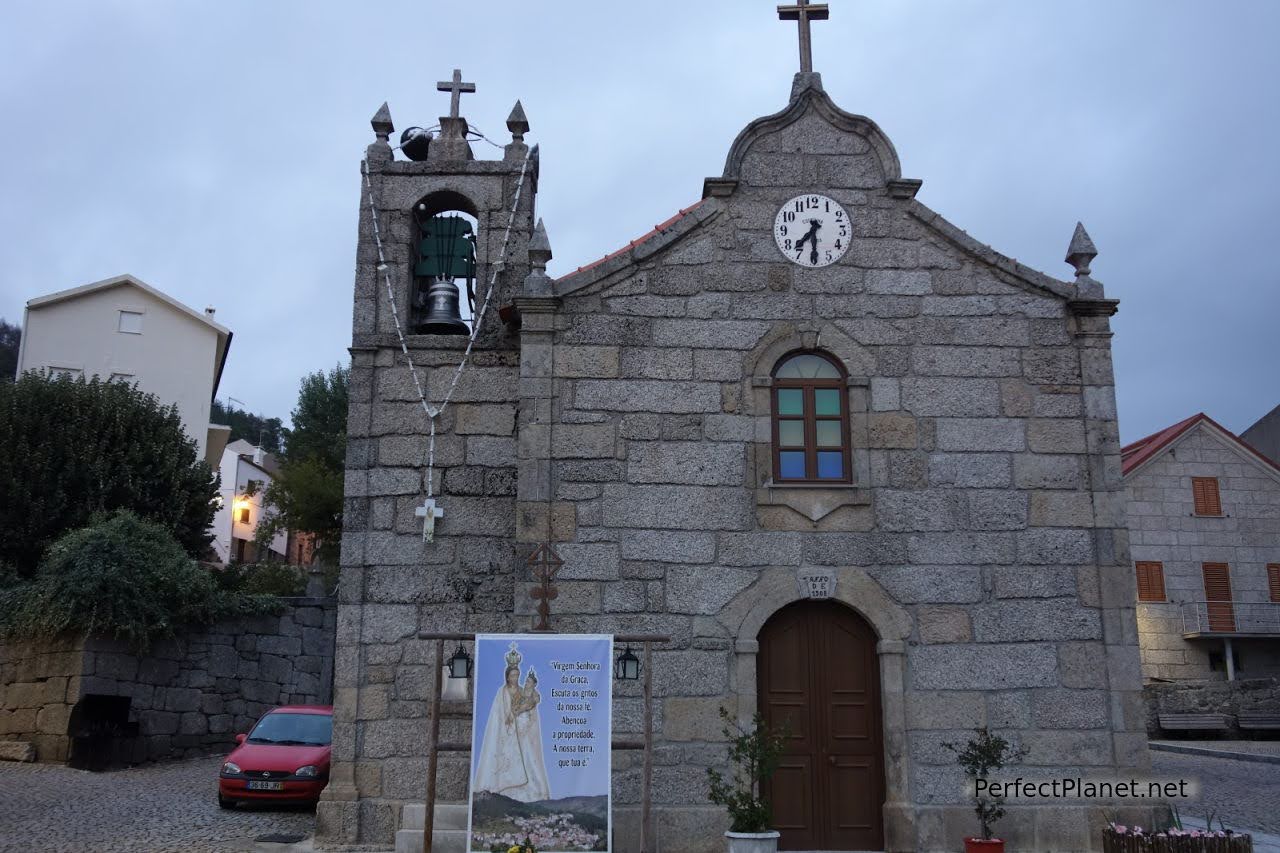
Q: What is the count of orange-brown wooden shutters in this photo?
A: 4